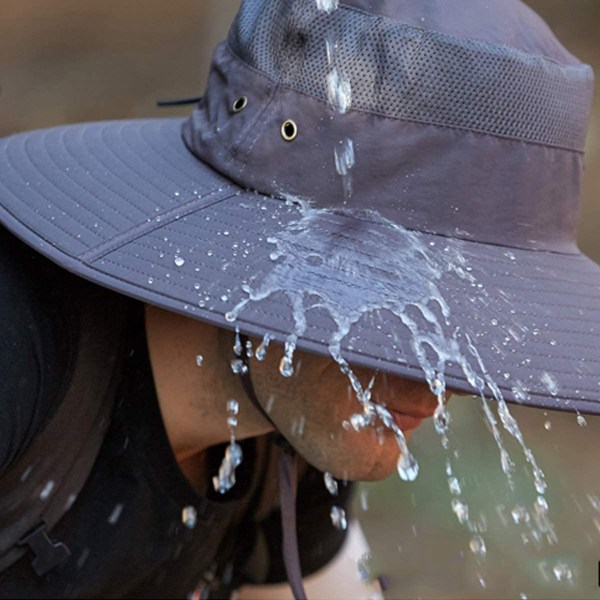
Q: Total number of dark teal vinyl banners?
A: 0